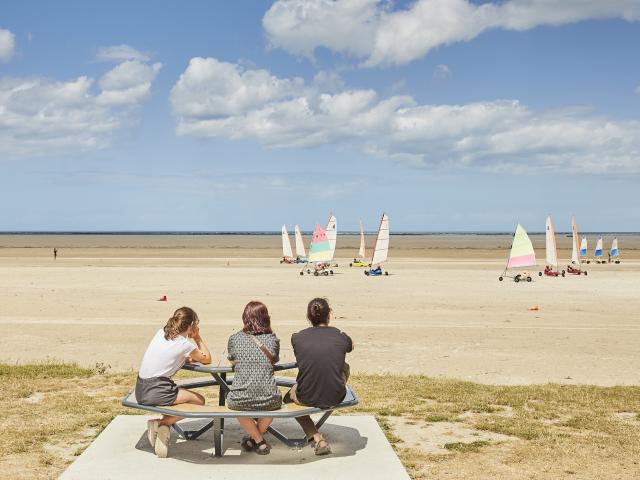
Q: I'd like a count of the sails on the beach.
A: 12